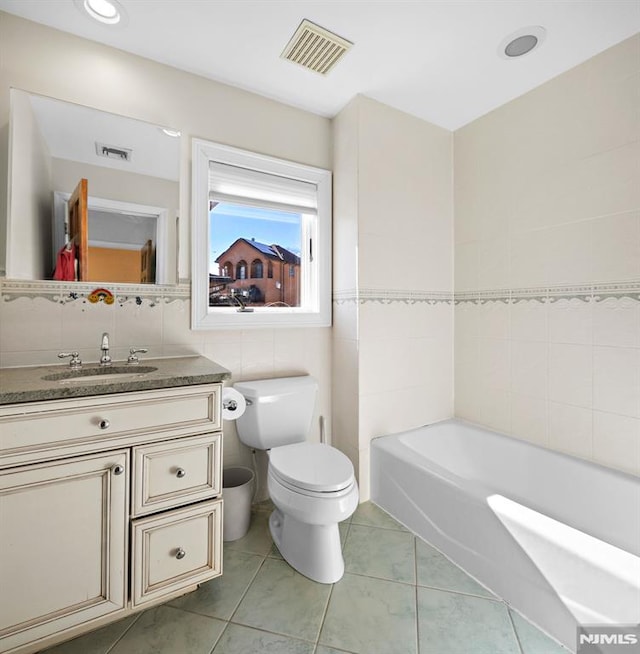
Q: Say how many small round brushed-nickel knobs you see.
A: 4